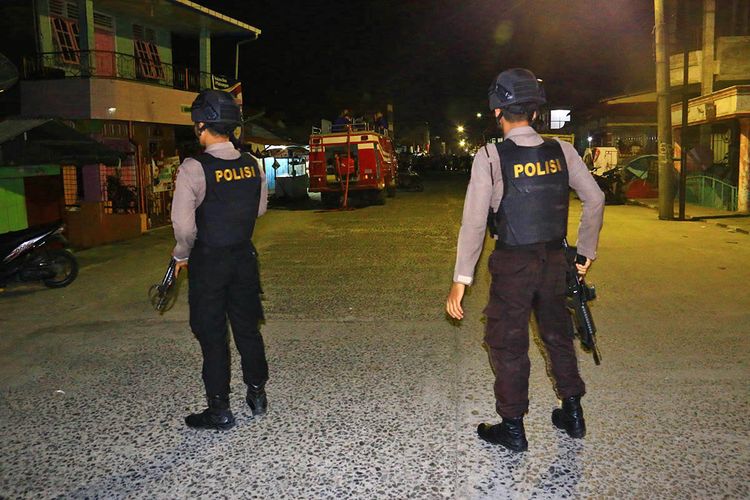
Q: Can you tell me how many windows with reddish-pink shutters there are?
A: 2